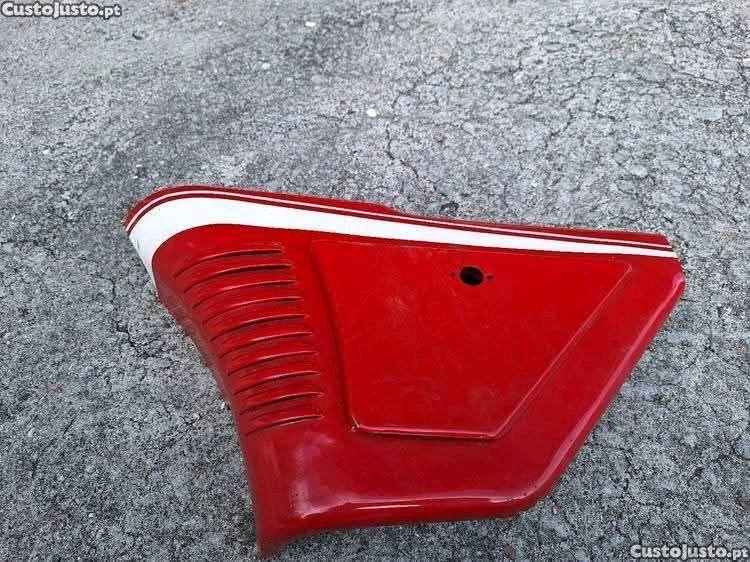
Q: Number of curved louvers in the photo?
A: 10